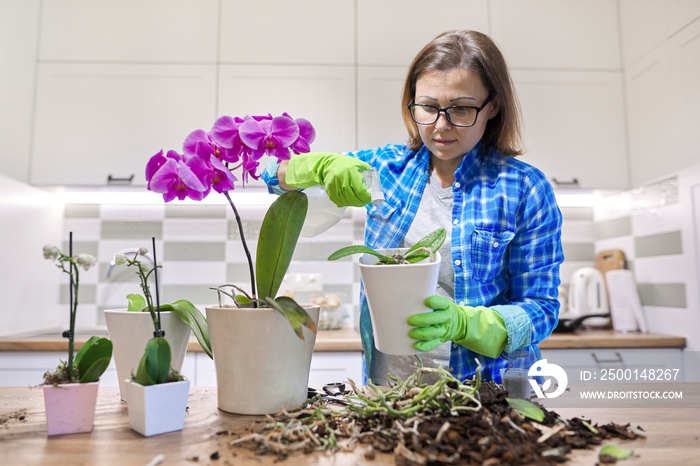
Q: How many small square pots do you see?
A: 2